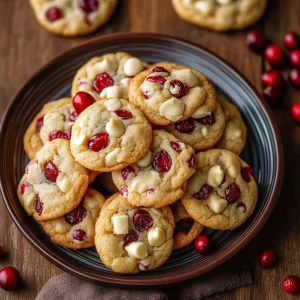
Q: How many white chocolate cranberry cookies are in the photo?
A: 15